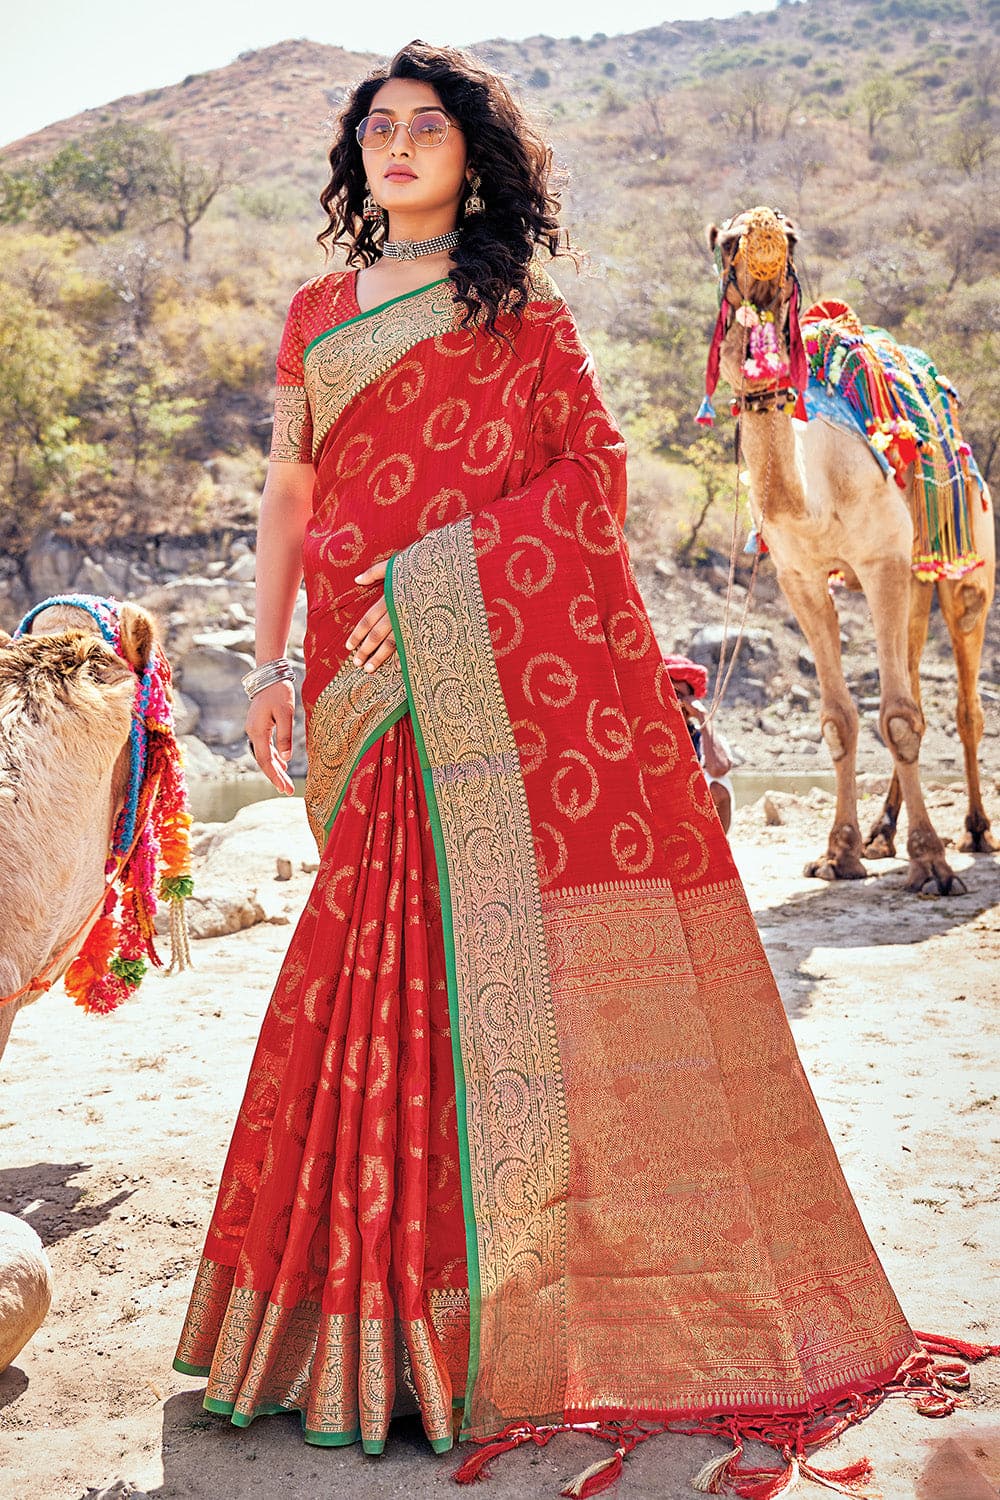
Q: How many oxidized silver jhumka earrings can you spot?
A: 2